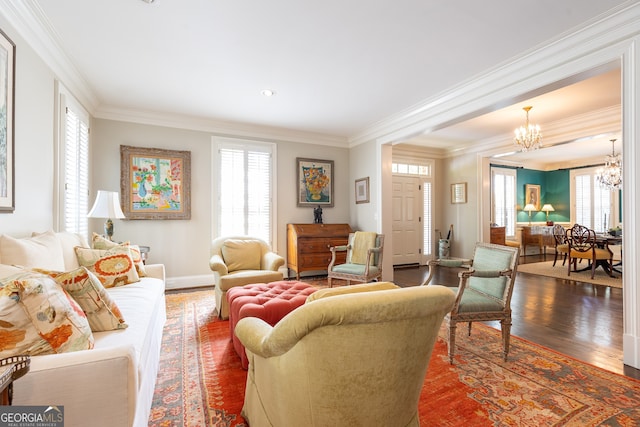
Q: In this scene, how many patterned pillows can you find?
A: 4